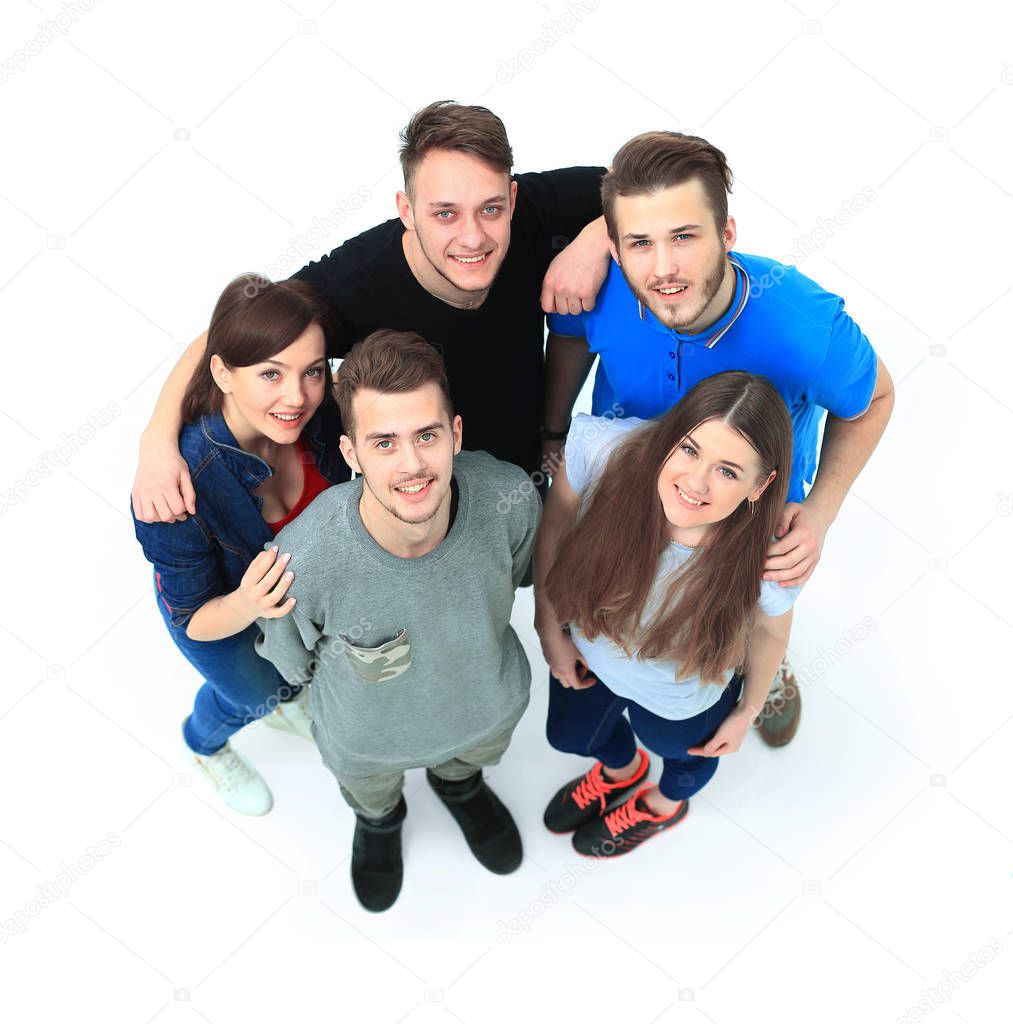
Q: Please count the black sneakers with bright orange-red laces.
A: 2